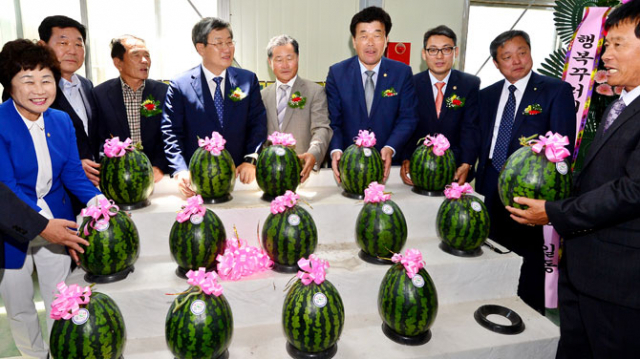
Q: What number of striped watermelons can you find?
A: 15